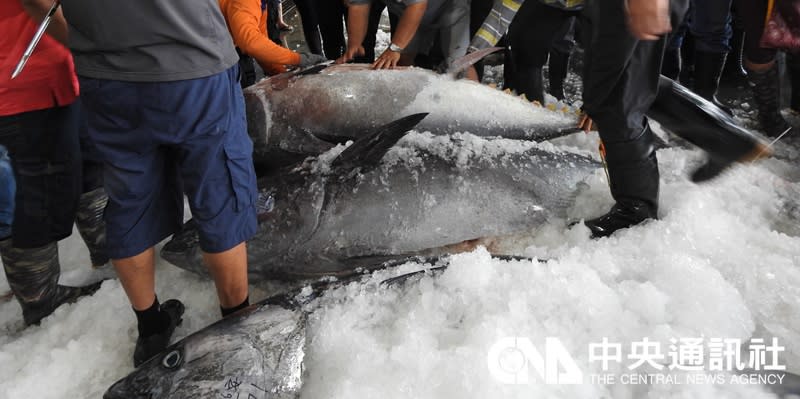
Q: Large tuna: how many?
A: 3